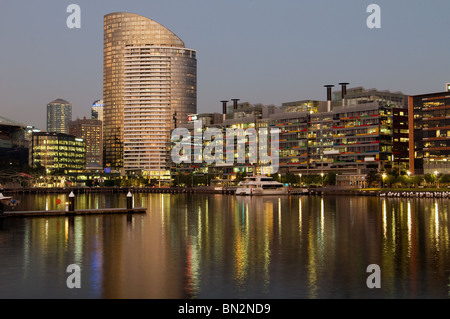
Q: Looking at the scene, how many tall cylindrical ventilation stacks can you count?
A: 4